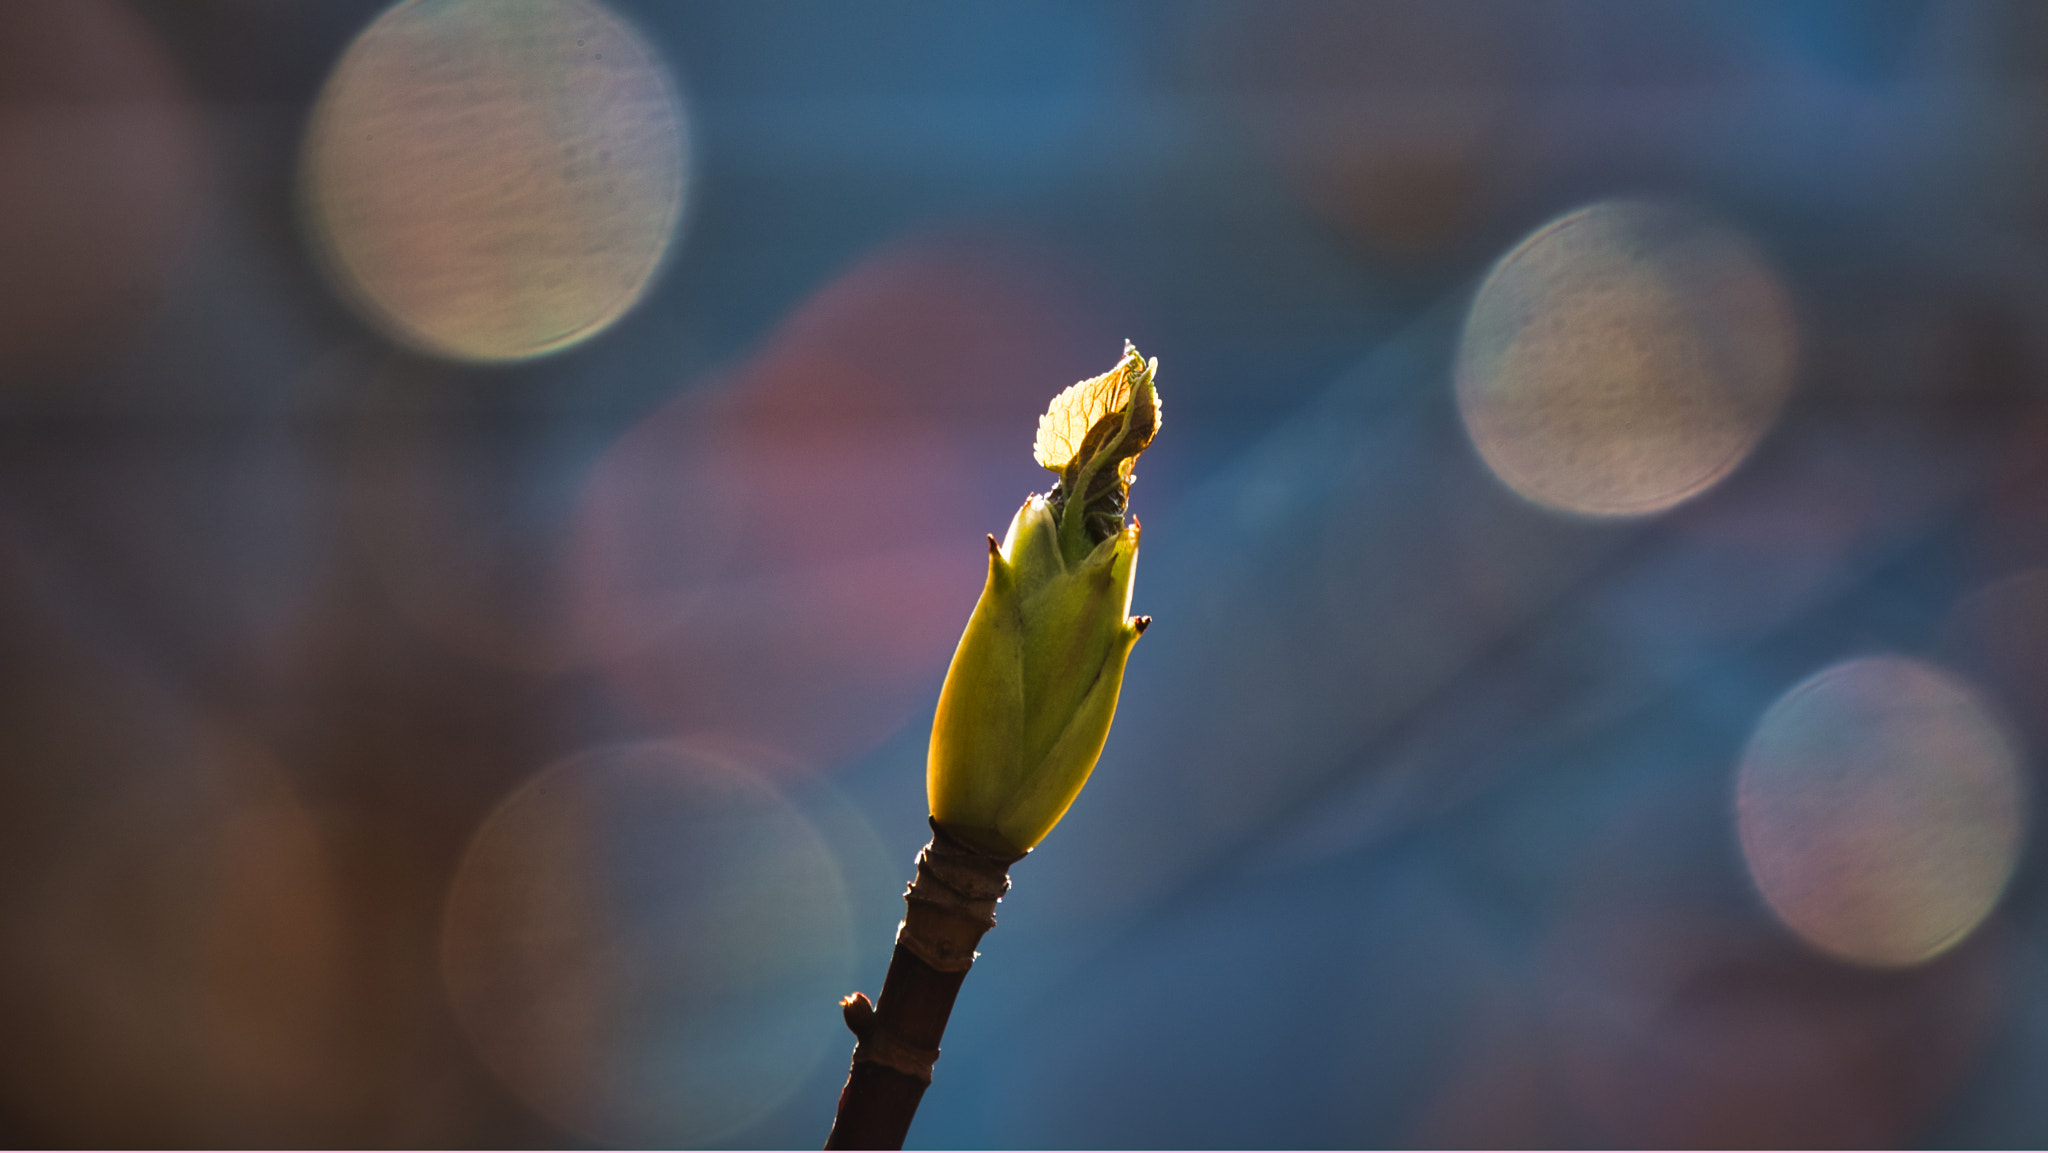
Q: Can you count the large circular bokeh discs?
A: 4